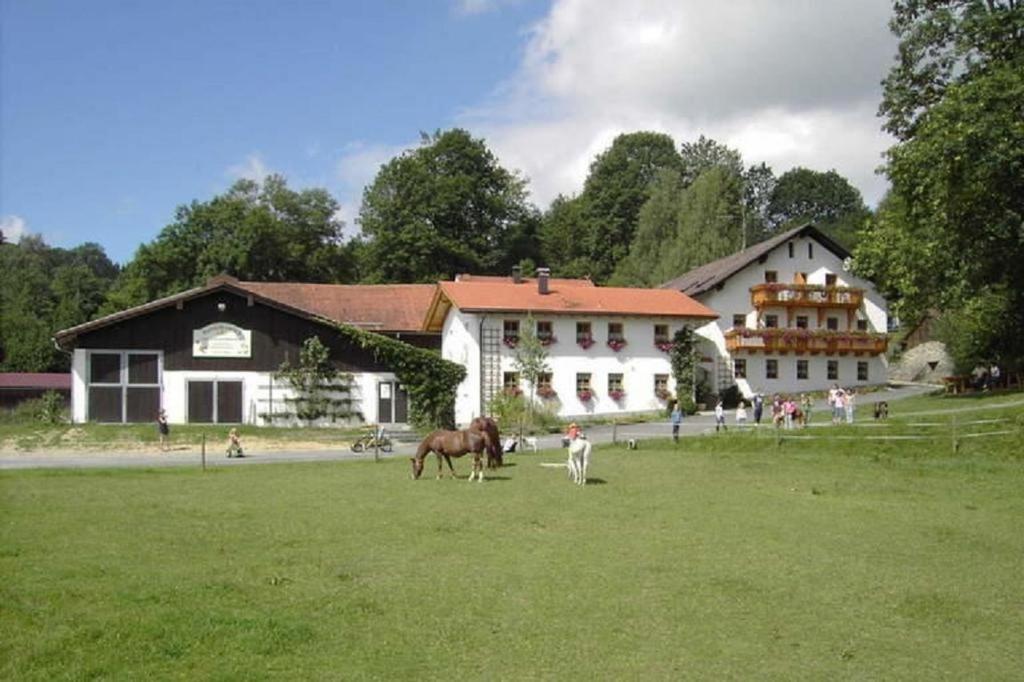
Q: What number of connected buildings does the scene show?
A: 3